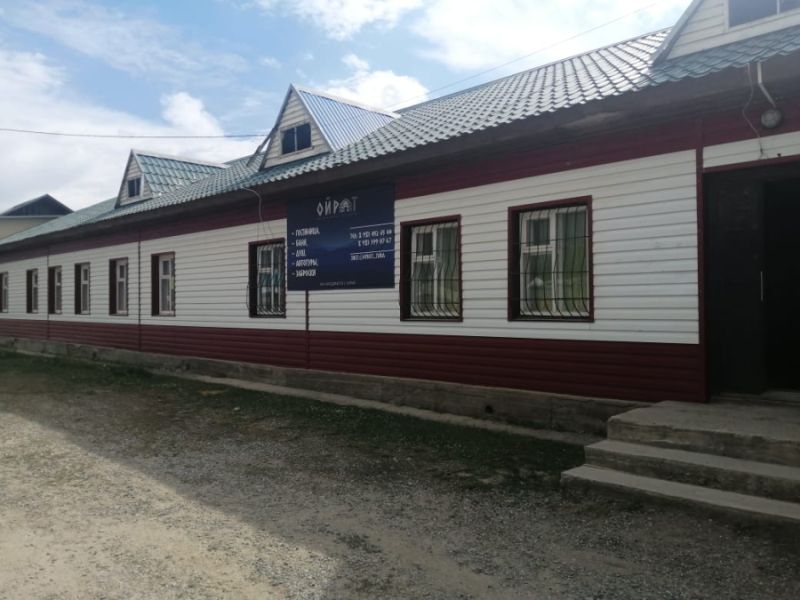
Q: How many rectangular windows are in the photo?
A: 12